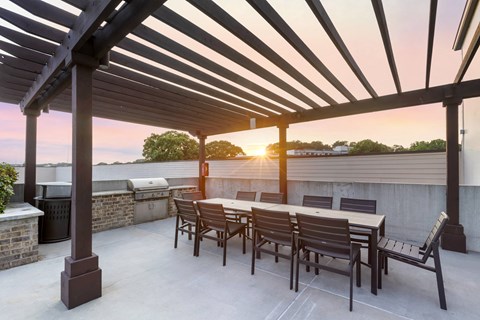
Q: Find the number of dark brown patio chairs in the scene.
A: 10